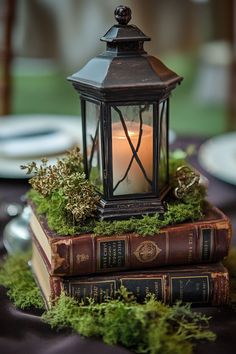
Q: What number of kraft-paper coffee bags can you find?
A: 0